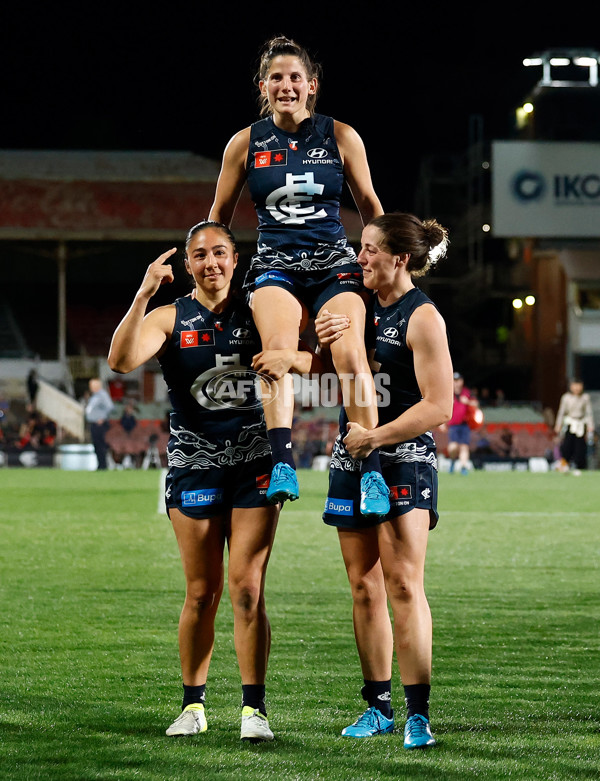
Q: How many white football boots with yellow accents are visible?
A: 2